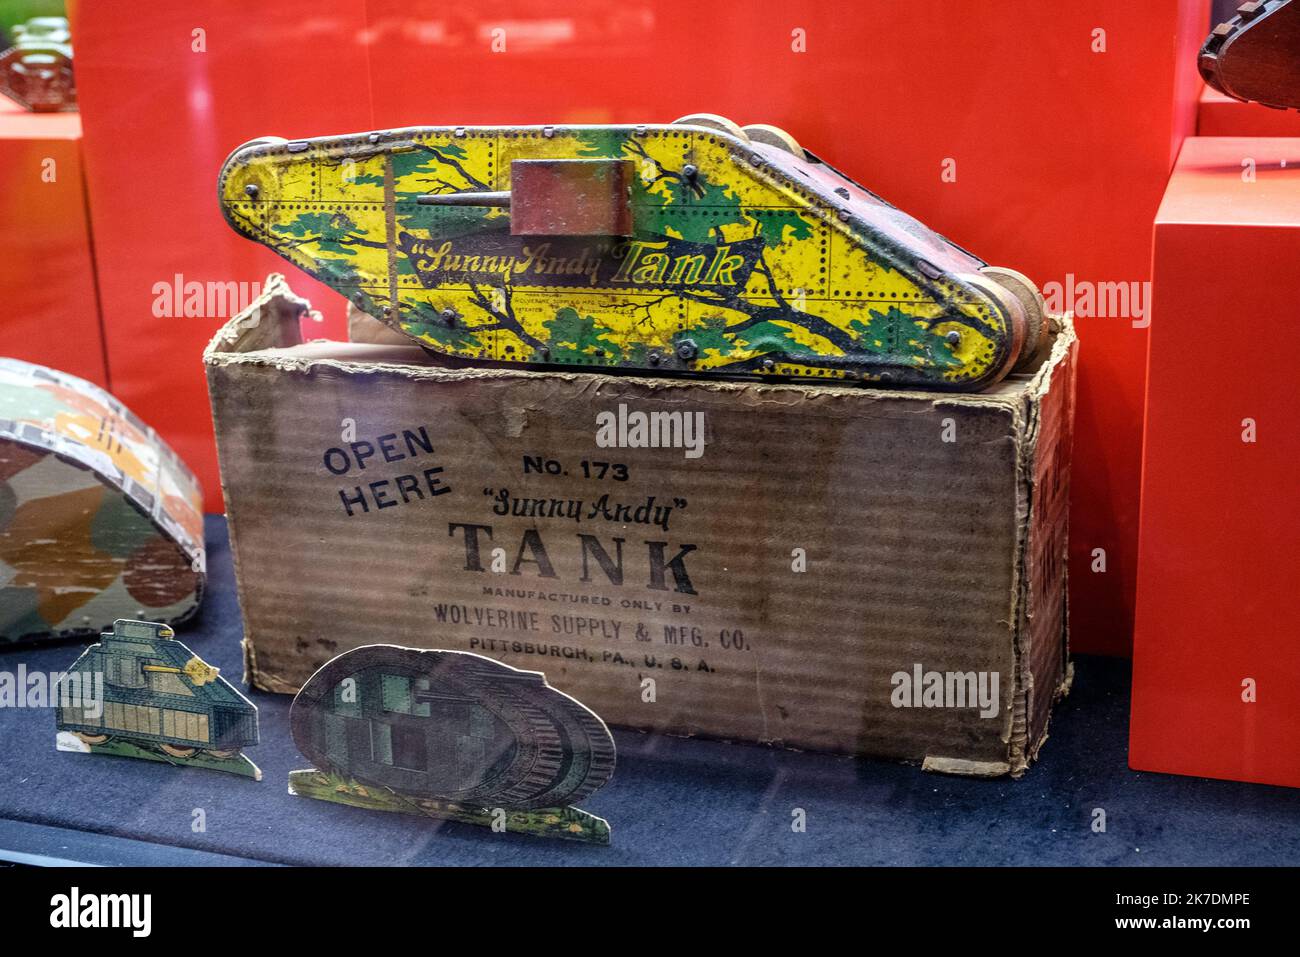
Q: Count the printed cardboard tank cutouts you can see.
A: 2